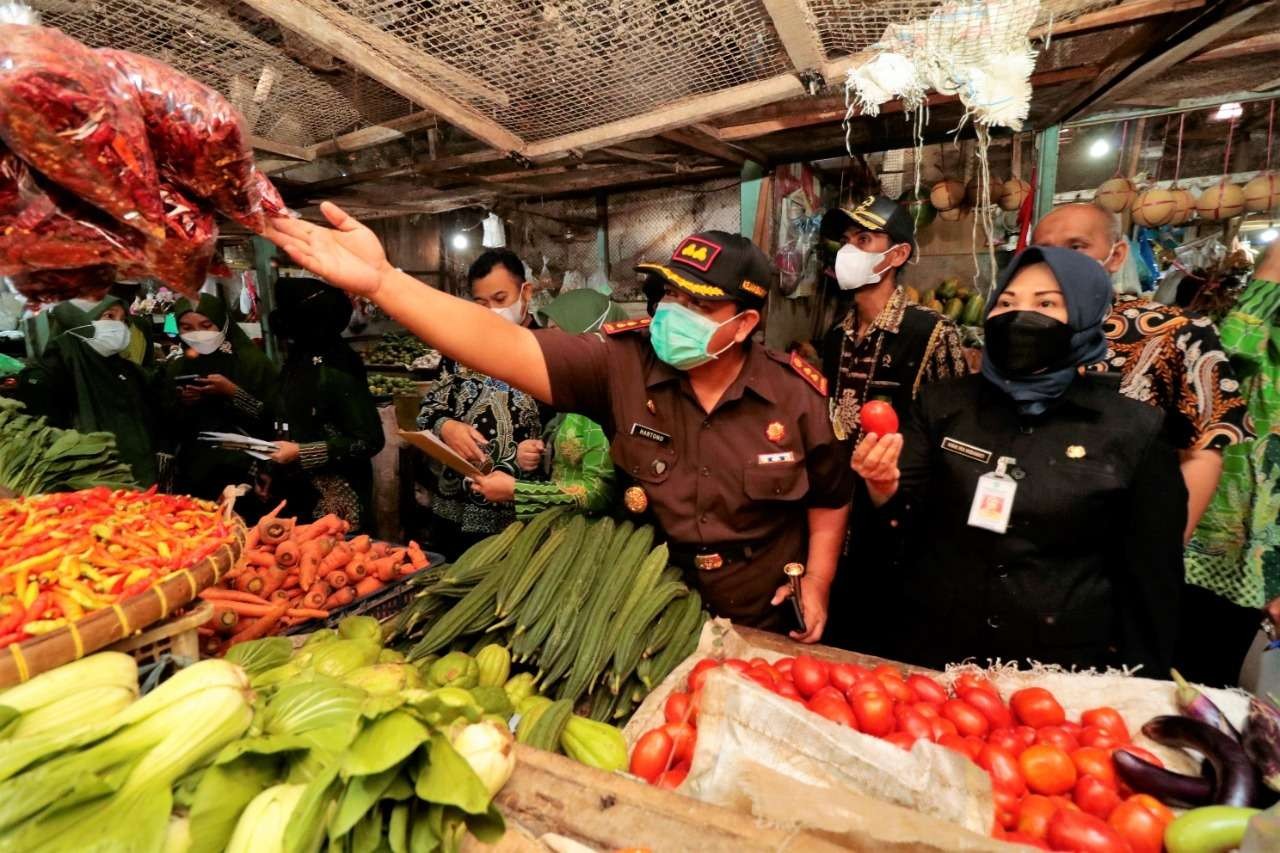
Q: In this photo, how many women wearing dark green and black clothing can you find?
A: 3